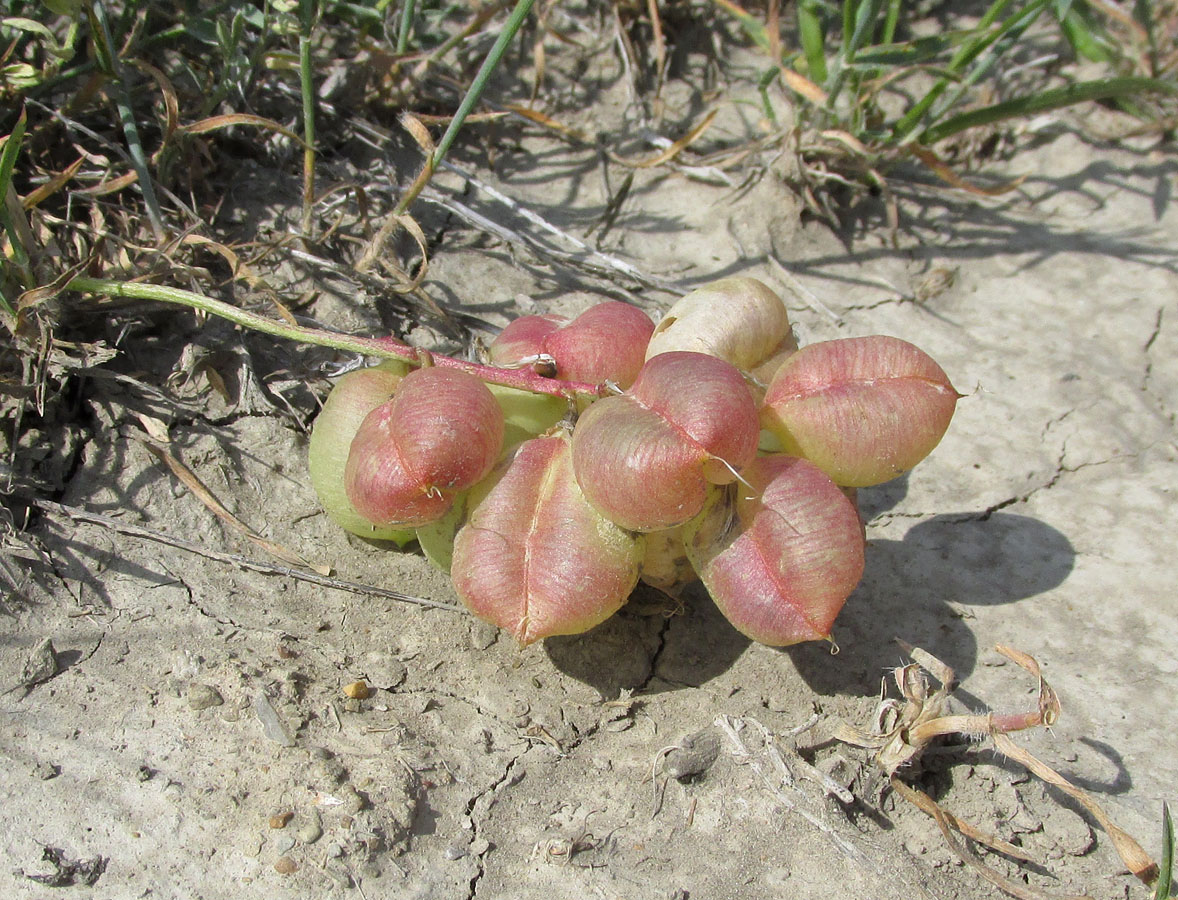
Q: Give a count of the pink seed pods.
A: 6